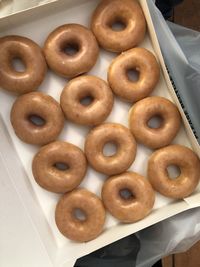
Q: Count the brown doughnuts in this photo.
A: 12